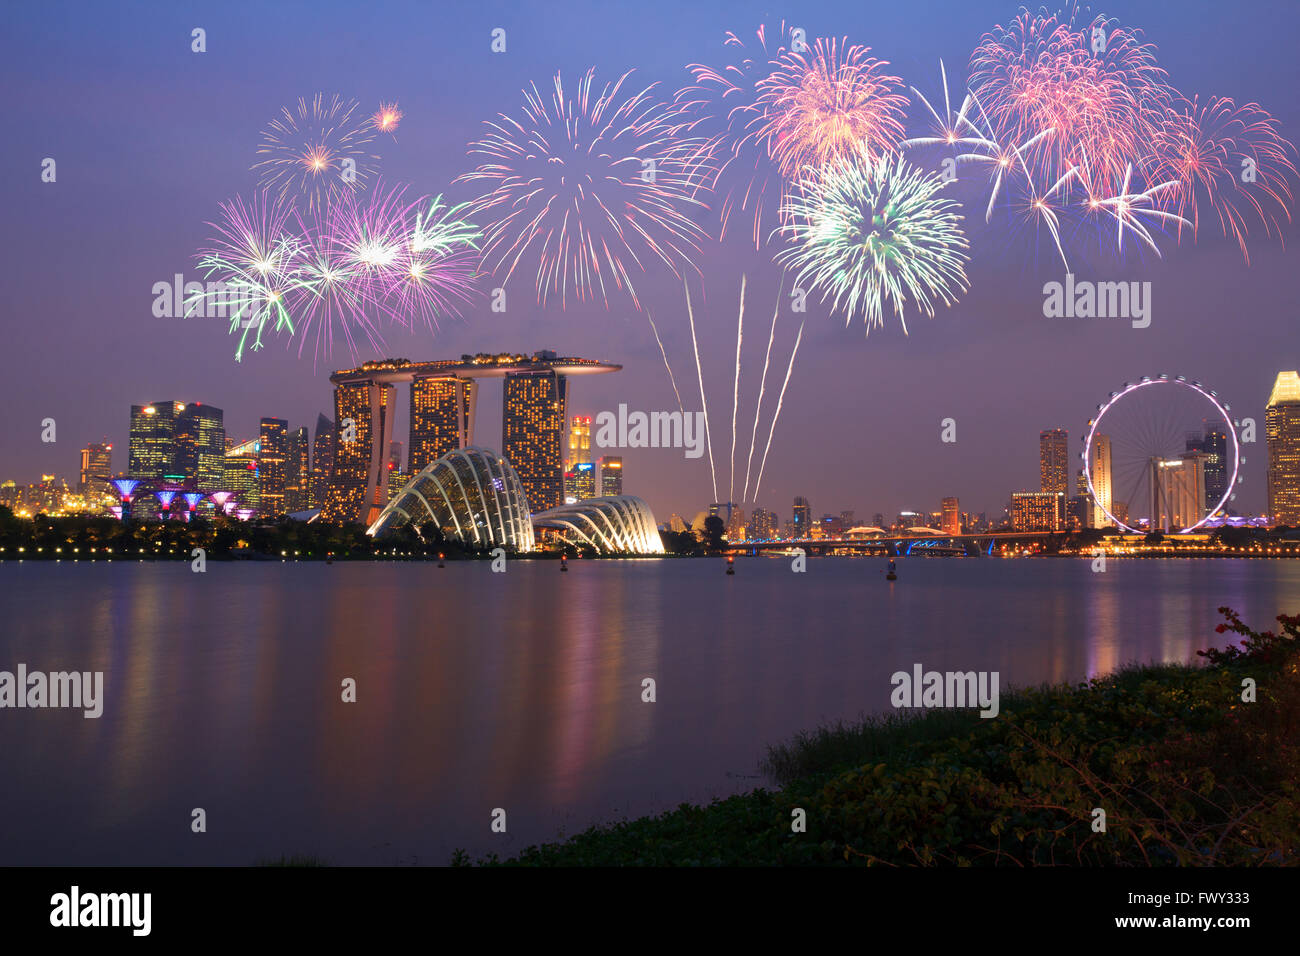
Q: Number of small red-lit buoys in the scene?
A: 5